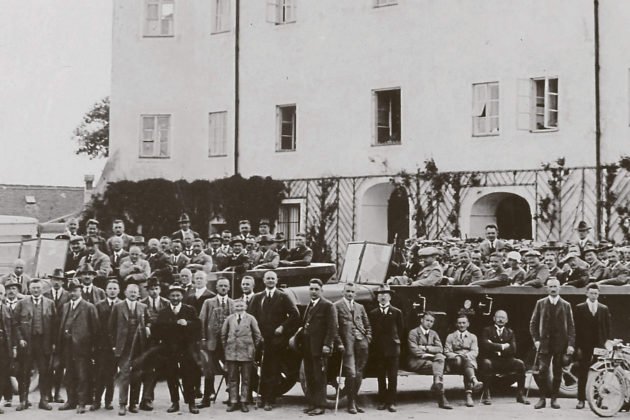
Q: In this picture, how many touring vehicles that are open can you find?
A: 2